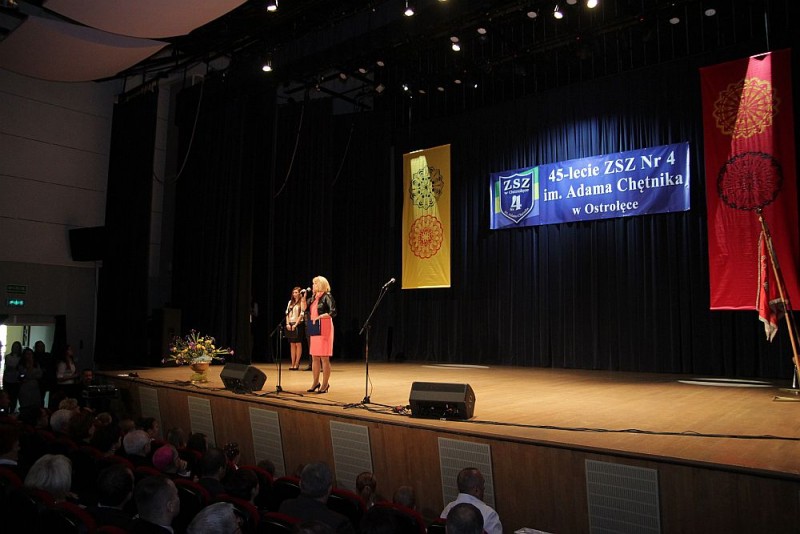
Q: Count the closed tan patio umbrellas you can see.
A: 0